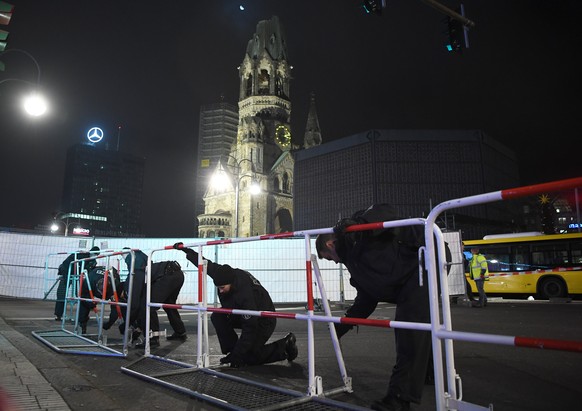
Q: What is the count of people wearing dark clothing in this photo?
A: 6